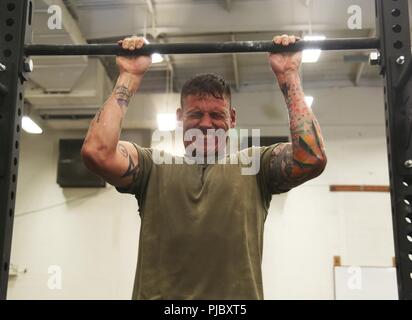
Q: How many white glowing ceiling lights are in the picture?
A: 5